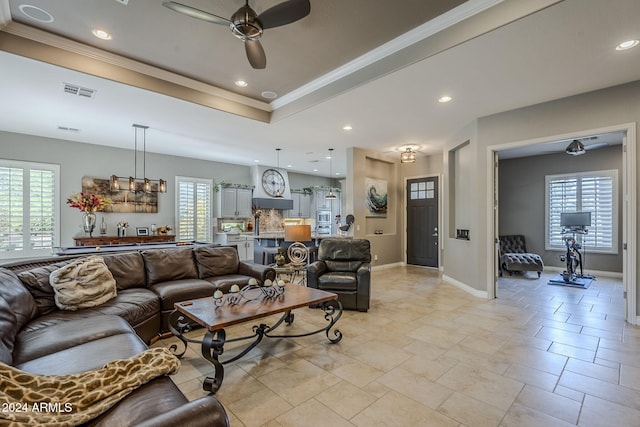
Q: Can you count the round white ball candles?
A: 5